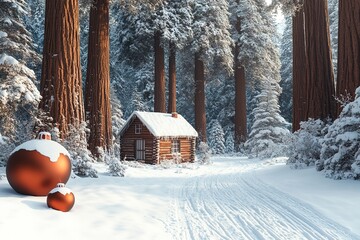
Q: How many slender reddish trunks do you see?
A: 4